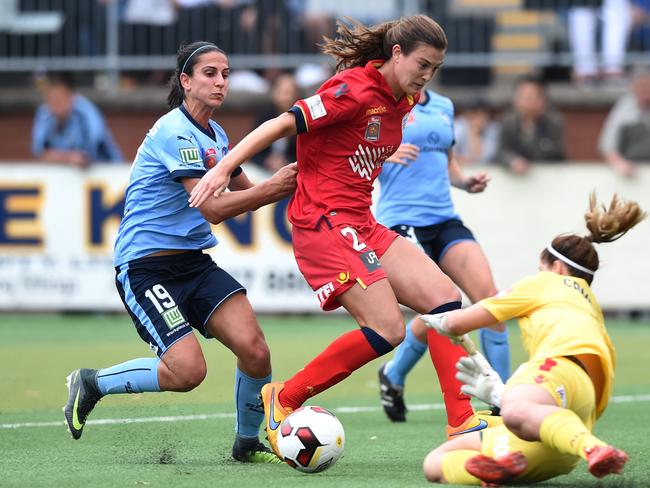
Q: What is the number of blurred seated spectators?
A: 5